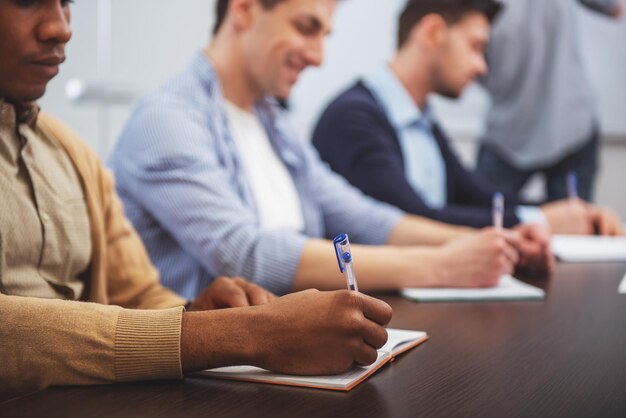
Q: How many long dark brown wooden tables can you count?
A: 1